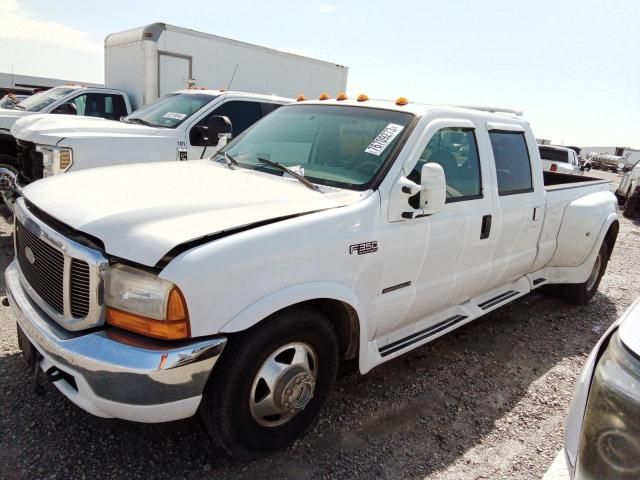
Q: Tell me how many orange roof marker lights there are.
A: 5